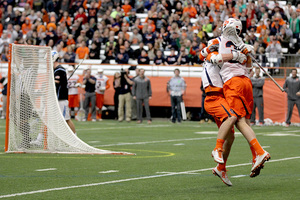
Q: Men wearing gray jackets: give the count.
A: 3